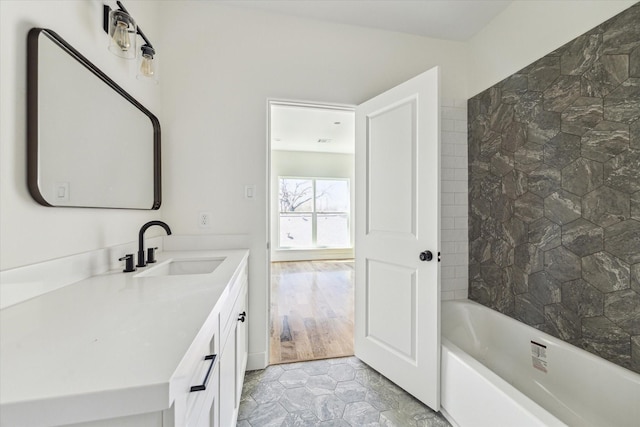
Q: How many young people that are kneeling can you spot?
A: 0